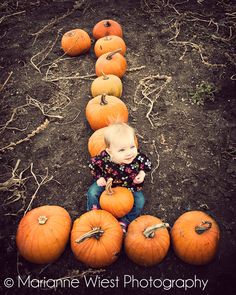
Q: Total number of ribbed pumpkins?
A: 12